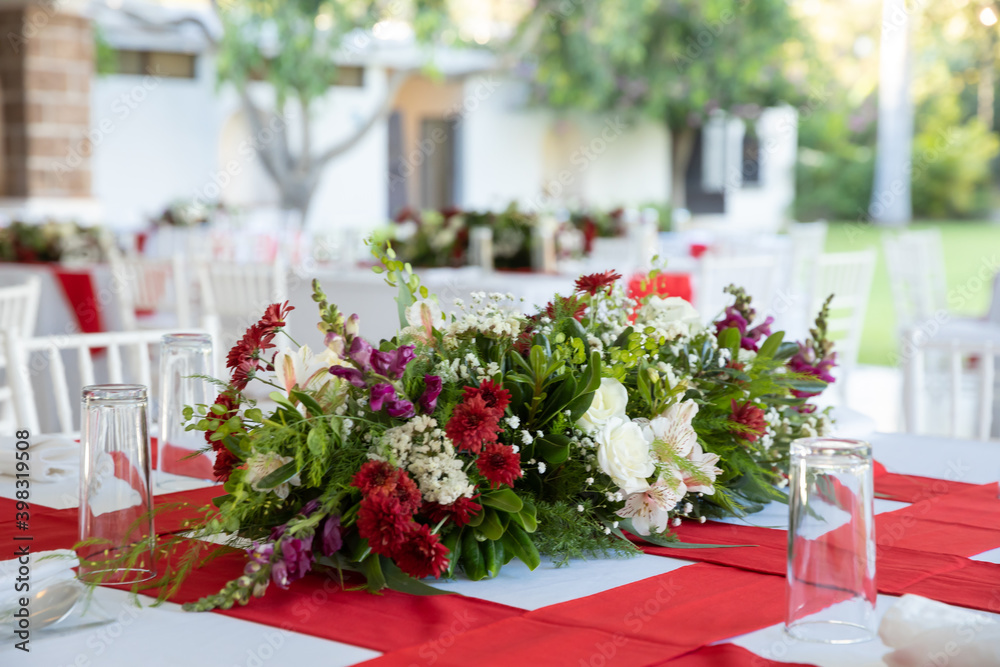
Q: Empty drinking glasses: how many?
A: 3